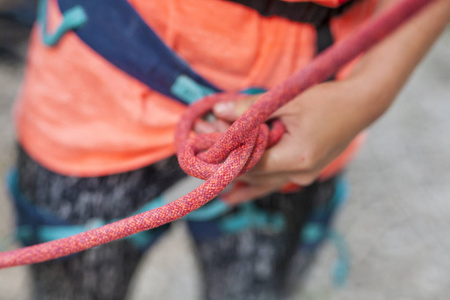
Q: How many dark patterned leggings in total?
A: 1